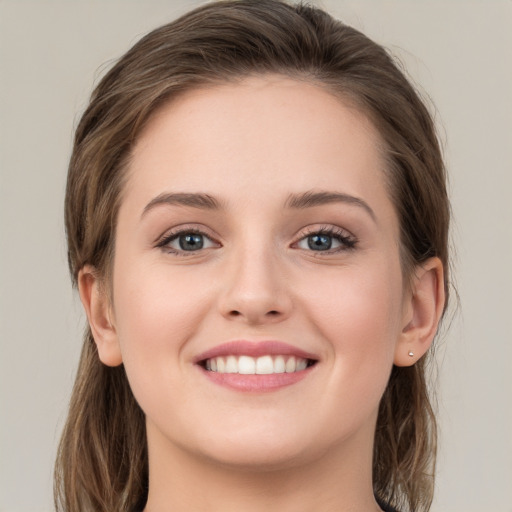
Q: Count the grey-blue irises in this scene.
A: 2